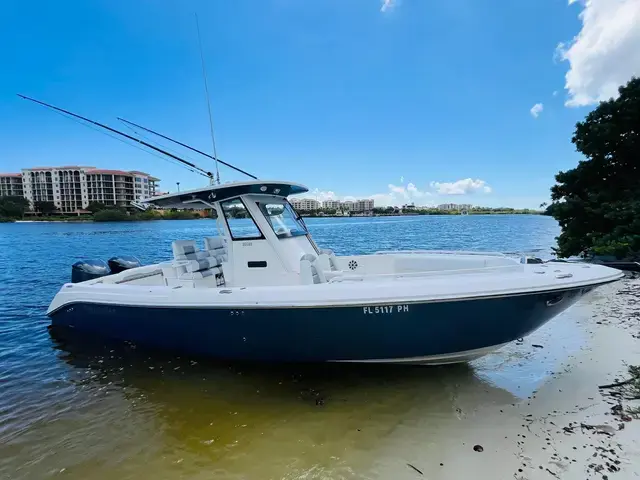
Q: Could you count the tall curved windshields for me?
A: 1